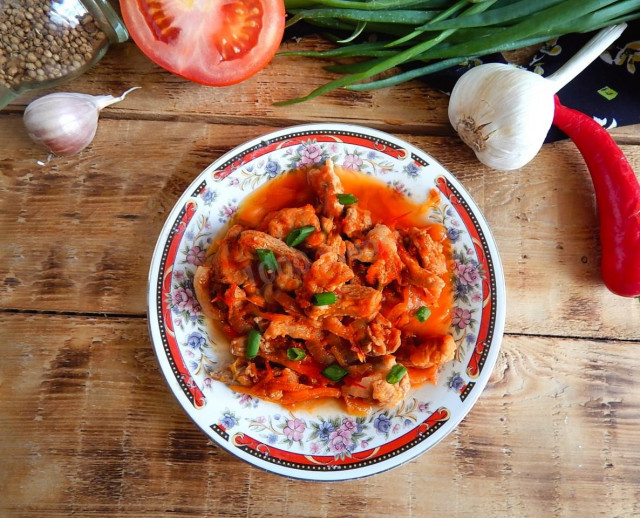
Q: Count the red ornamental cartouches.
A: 4